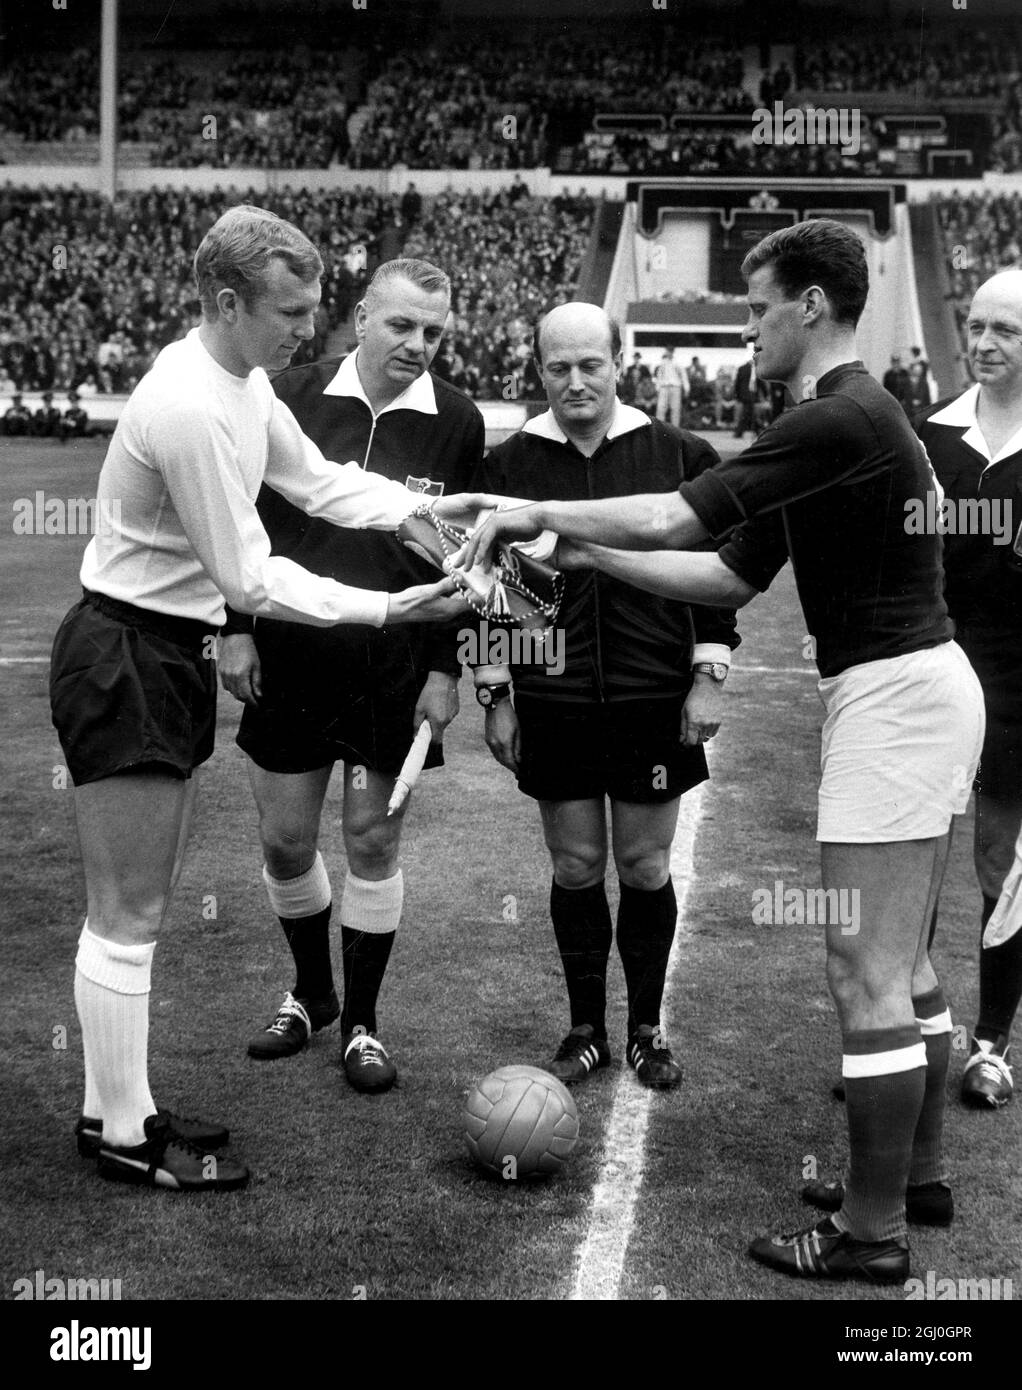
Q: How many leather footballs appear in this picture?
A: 1